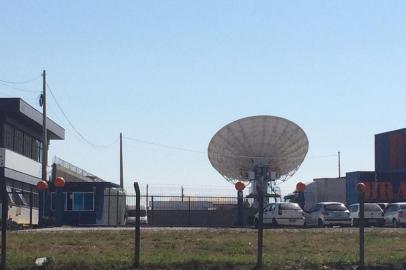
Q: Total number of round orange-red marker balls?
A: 5